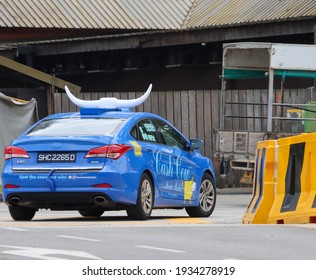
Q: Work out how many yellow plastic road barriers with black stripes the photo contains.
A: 2